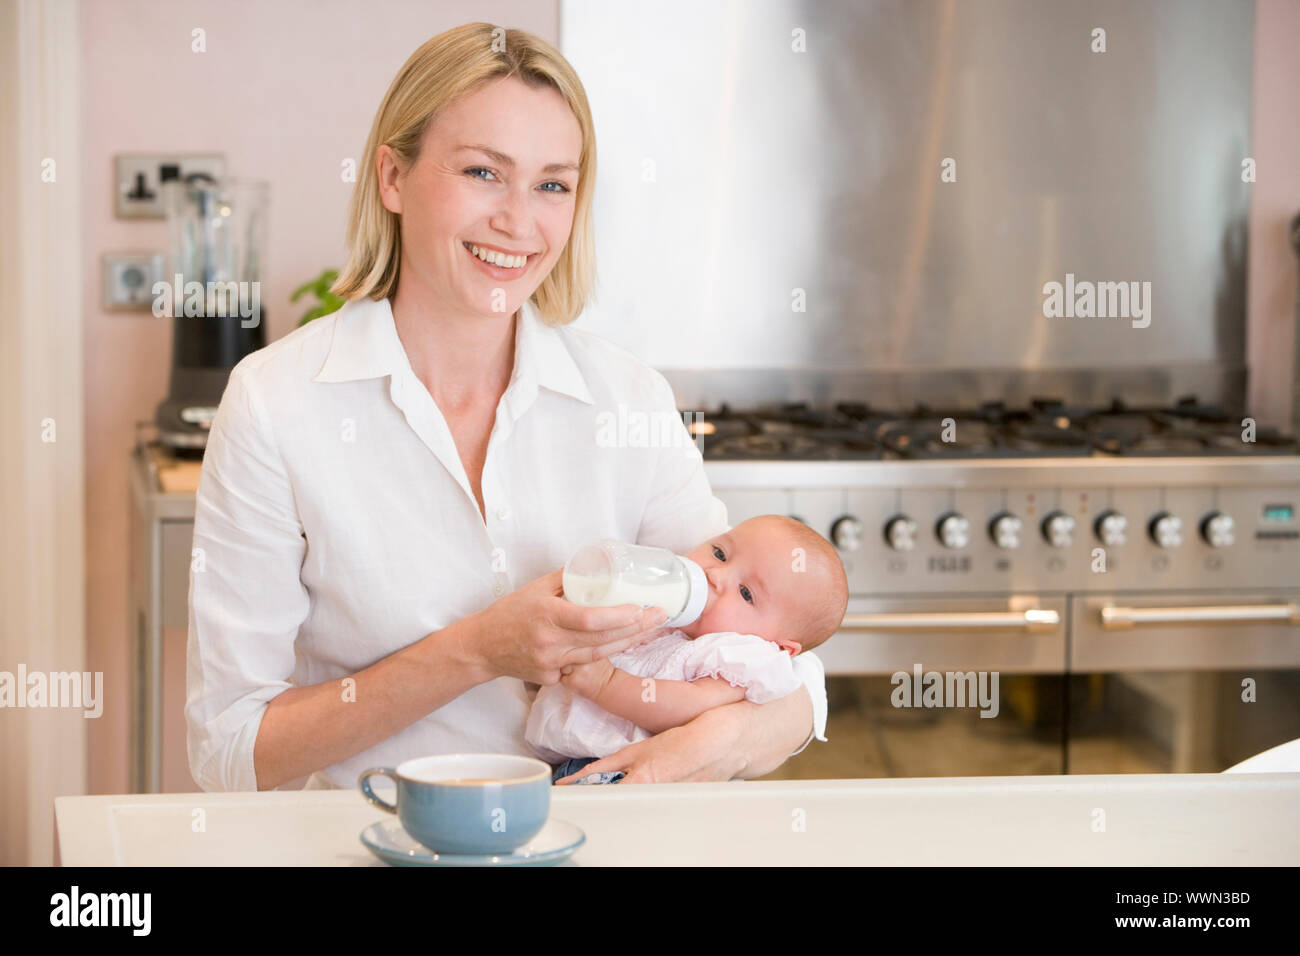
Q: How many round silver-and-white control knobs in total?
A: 8